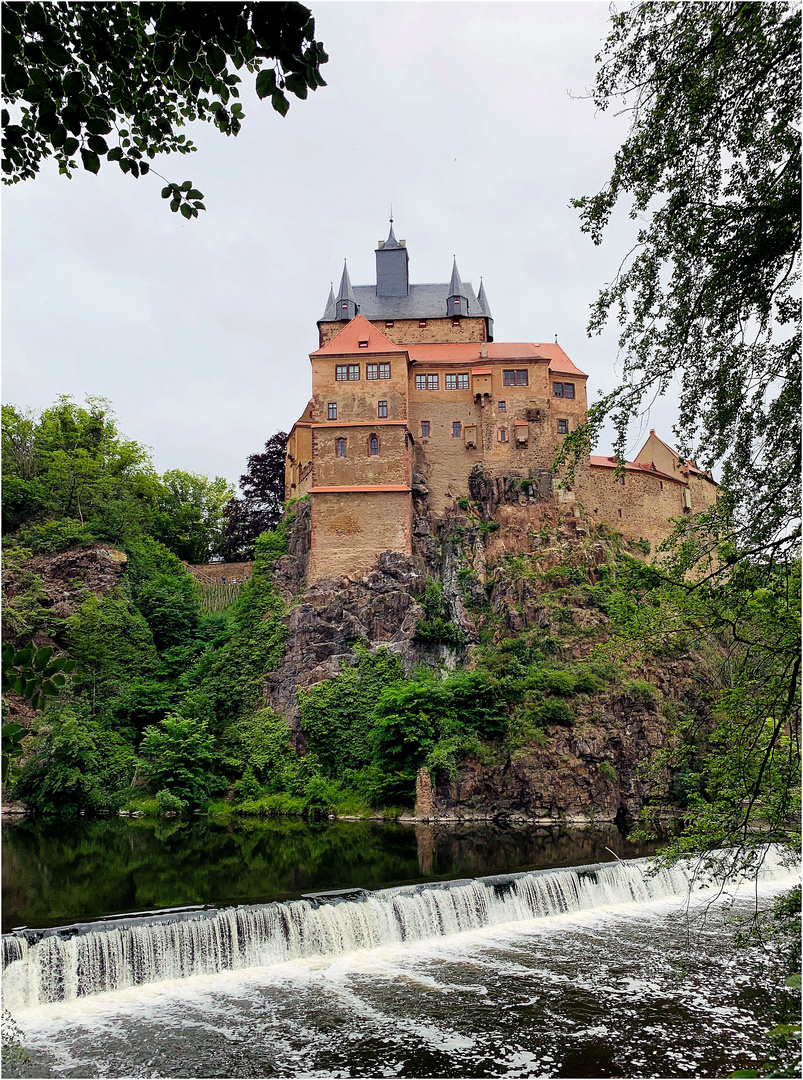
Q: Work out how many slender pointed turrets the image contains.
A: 4